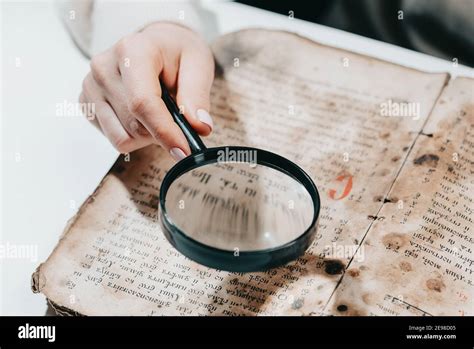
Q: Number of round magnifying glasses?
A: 1